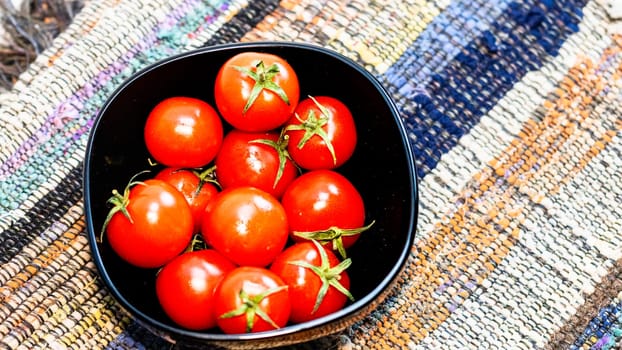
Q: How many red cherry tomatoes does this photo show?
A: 11